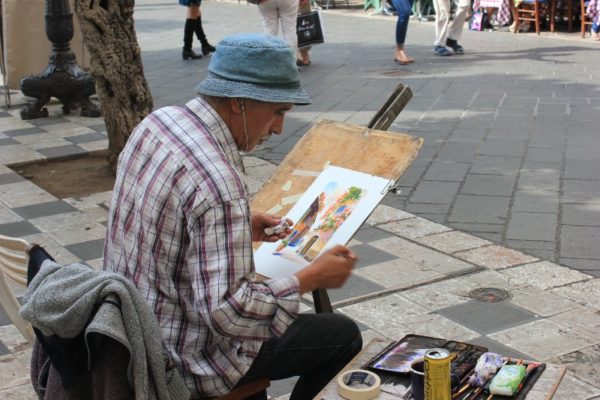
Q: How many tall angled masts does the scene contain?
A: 1